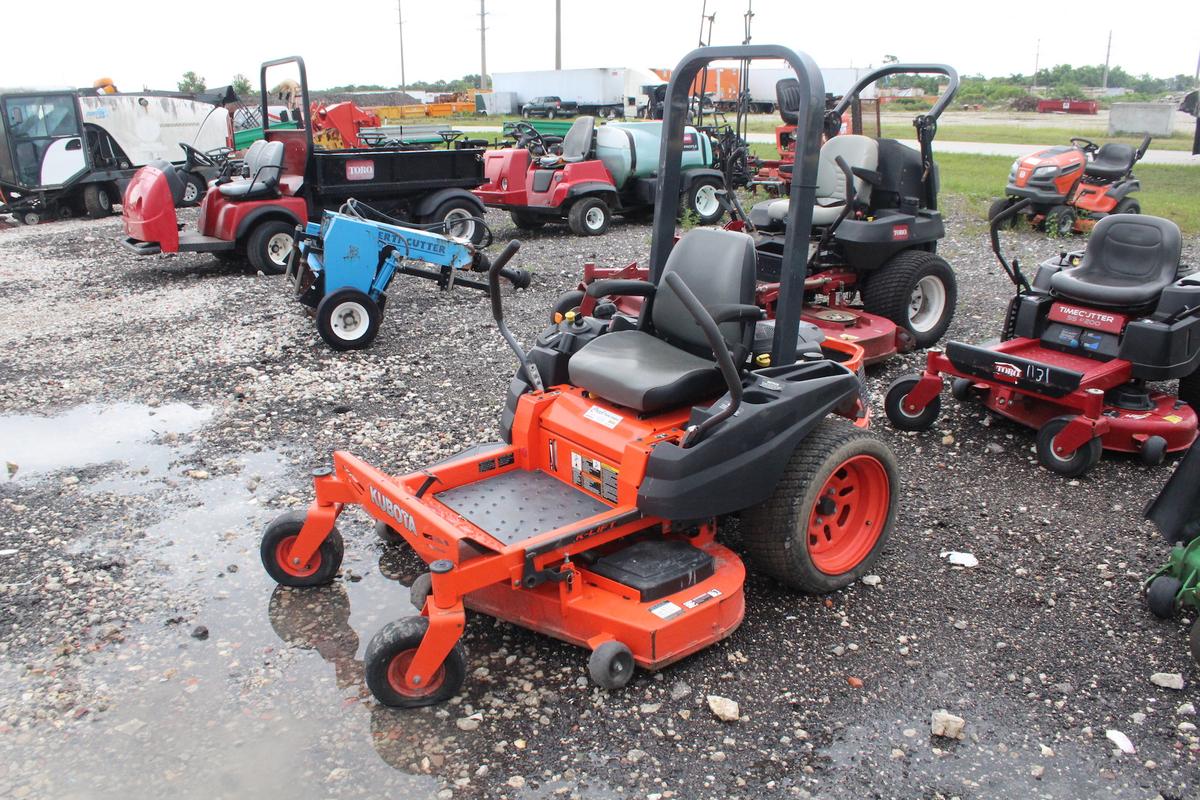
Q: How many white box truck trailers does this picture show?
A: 2